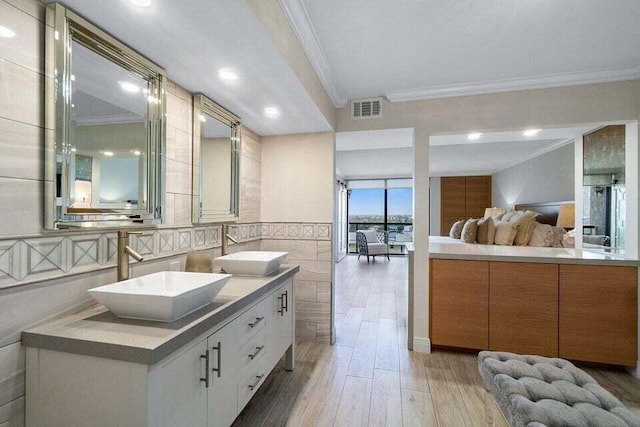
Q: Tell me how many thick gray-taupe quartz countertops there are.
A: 1